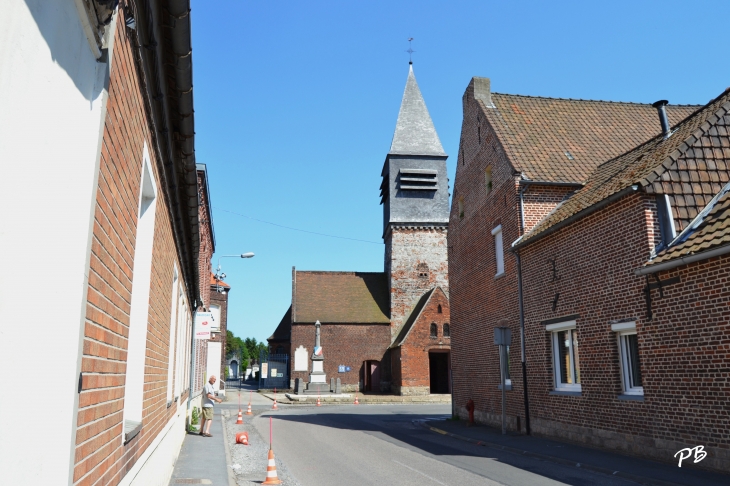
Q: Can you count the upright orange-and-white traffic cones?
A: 6